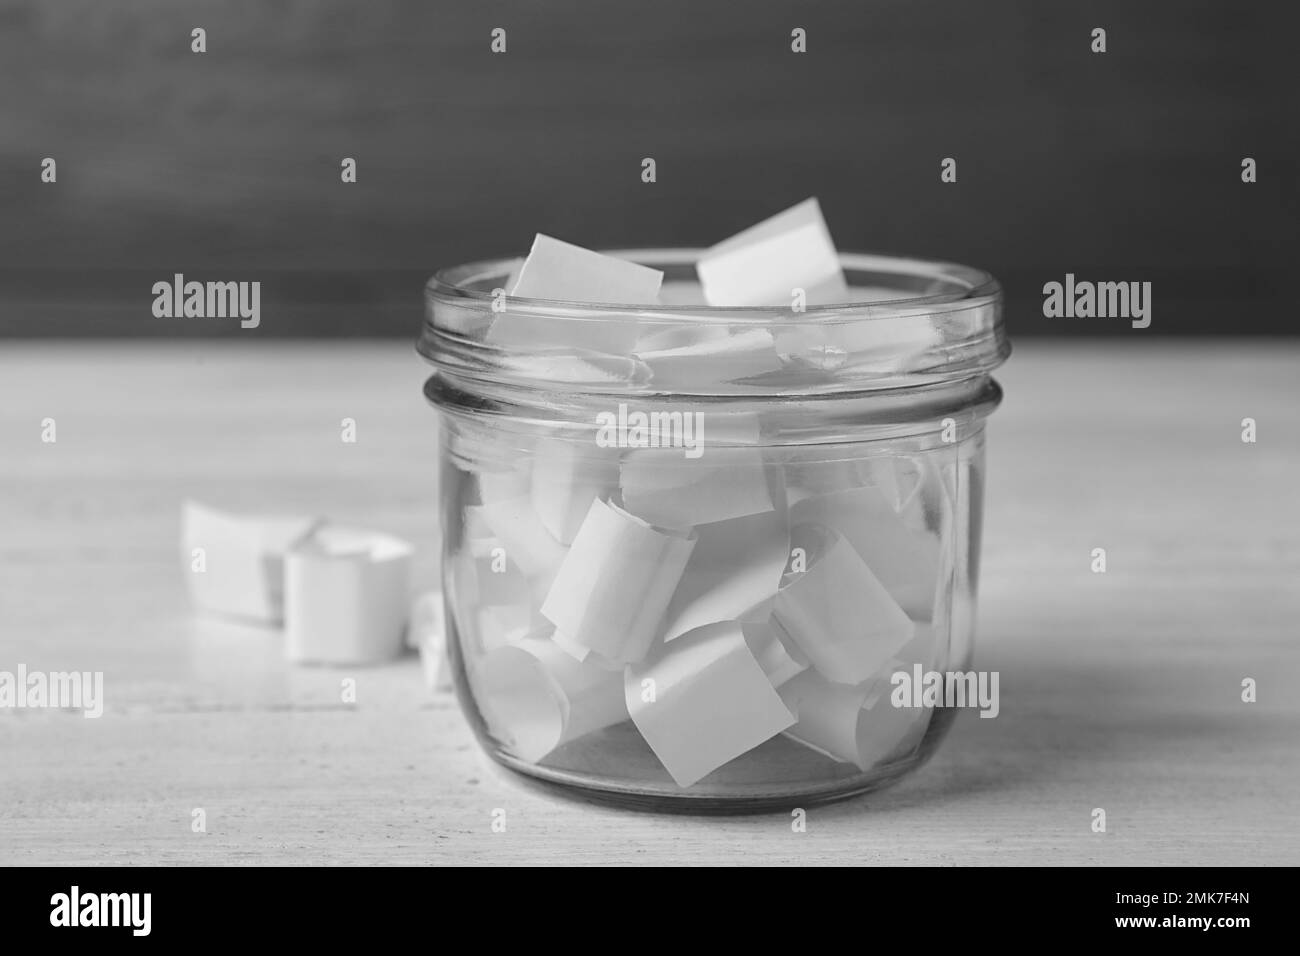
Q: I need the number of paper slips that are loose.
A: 3